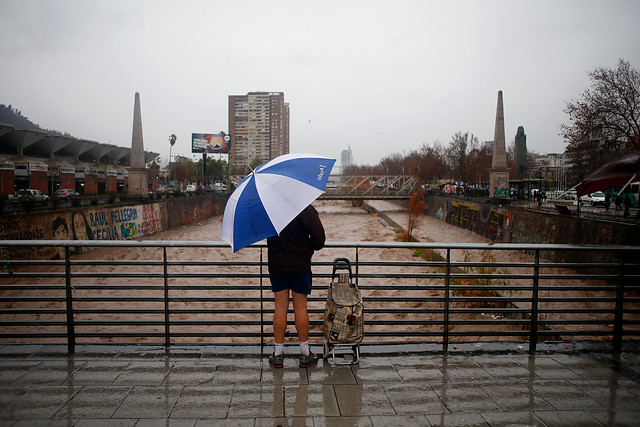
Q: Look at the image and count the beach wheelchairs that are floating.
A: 0